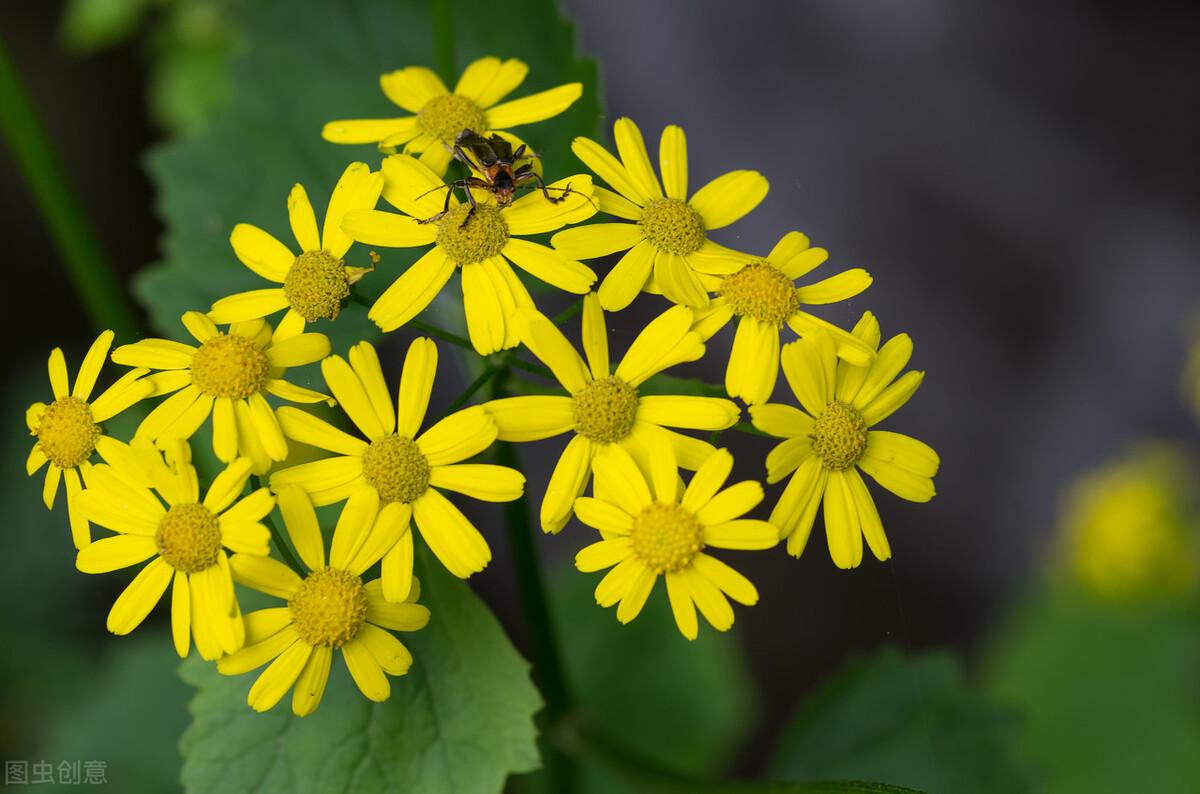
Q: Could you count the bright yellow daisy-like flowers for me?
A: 13